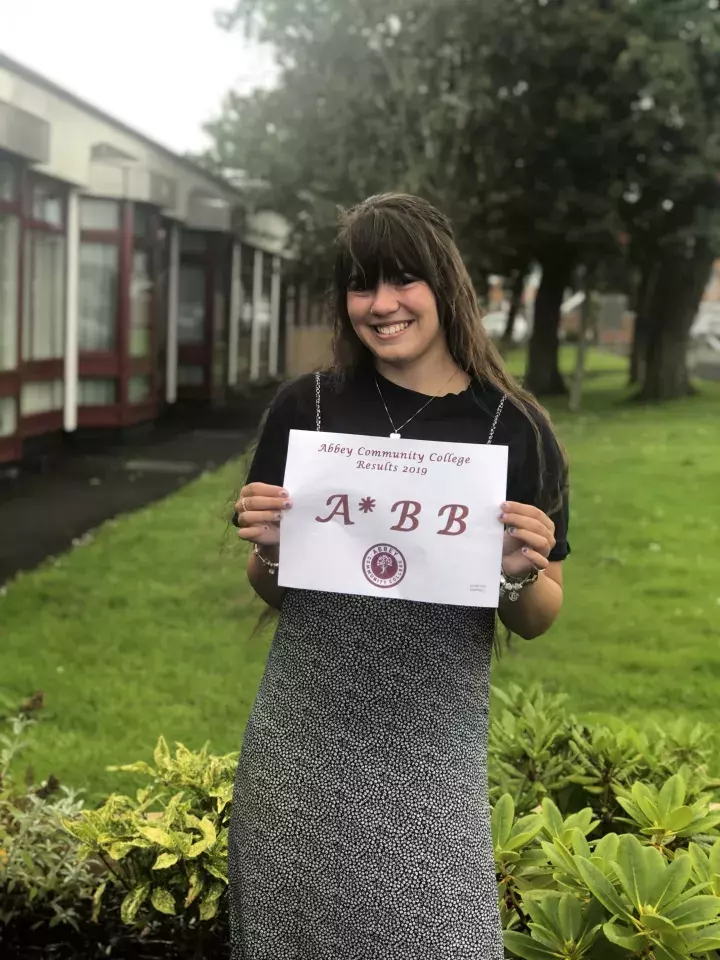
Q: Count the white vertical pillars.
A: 5